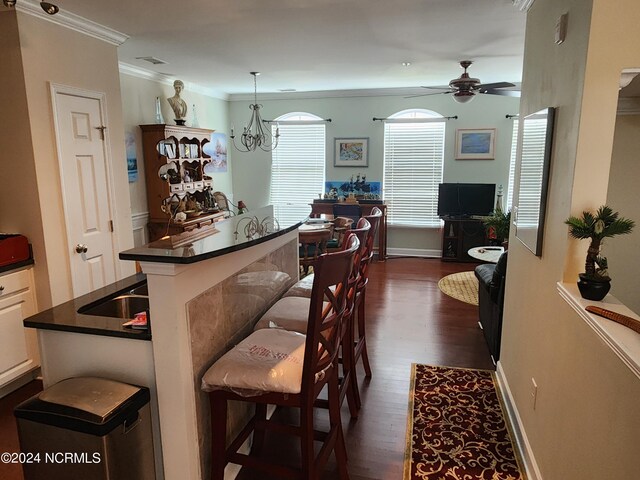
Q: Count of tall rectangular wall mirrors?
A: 1